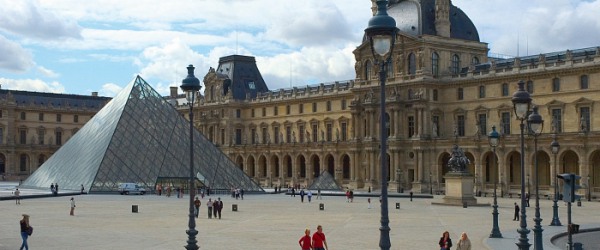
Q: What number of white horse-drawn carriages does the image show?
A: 0